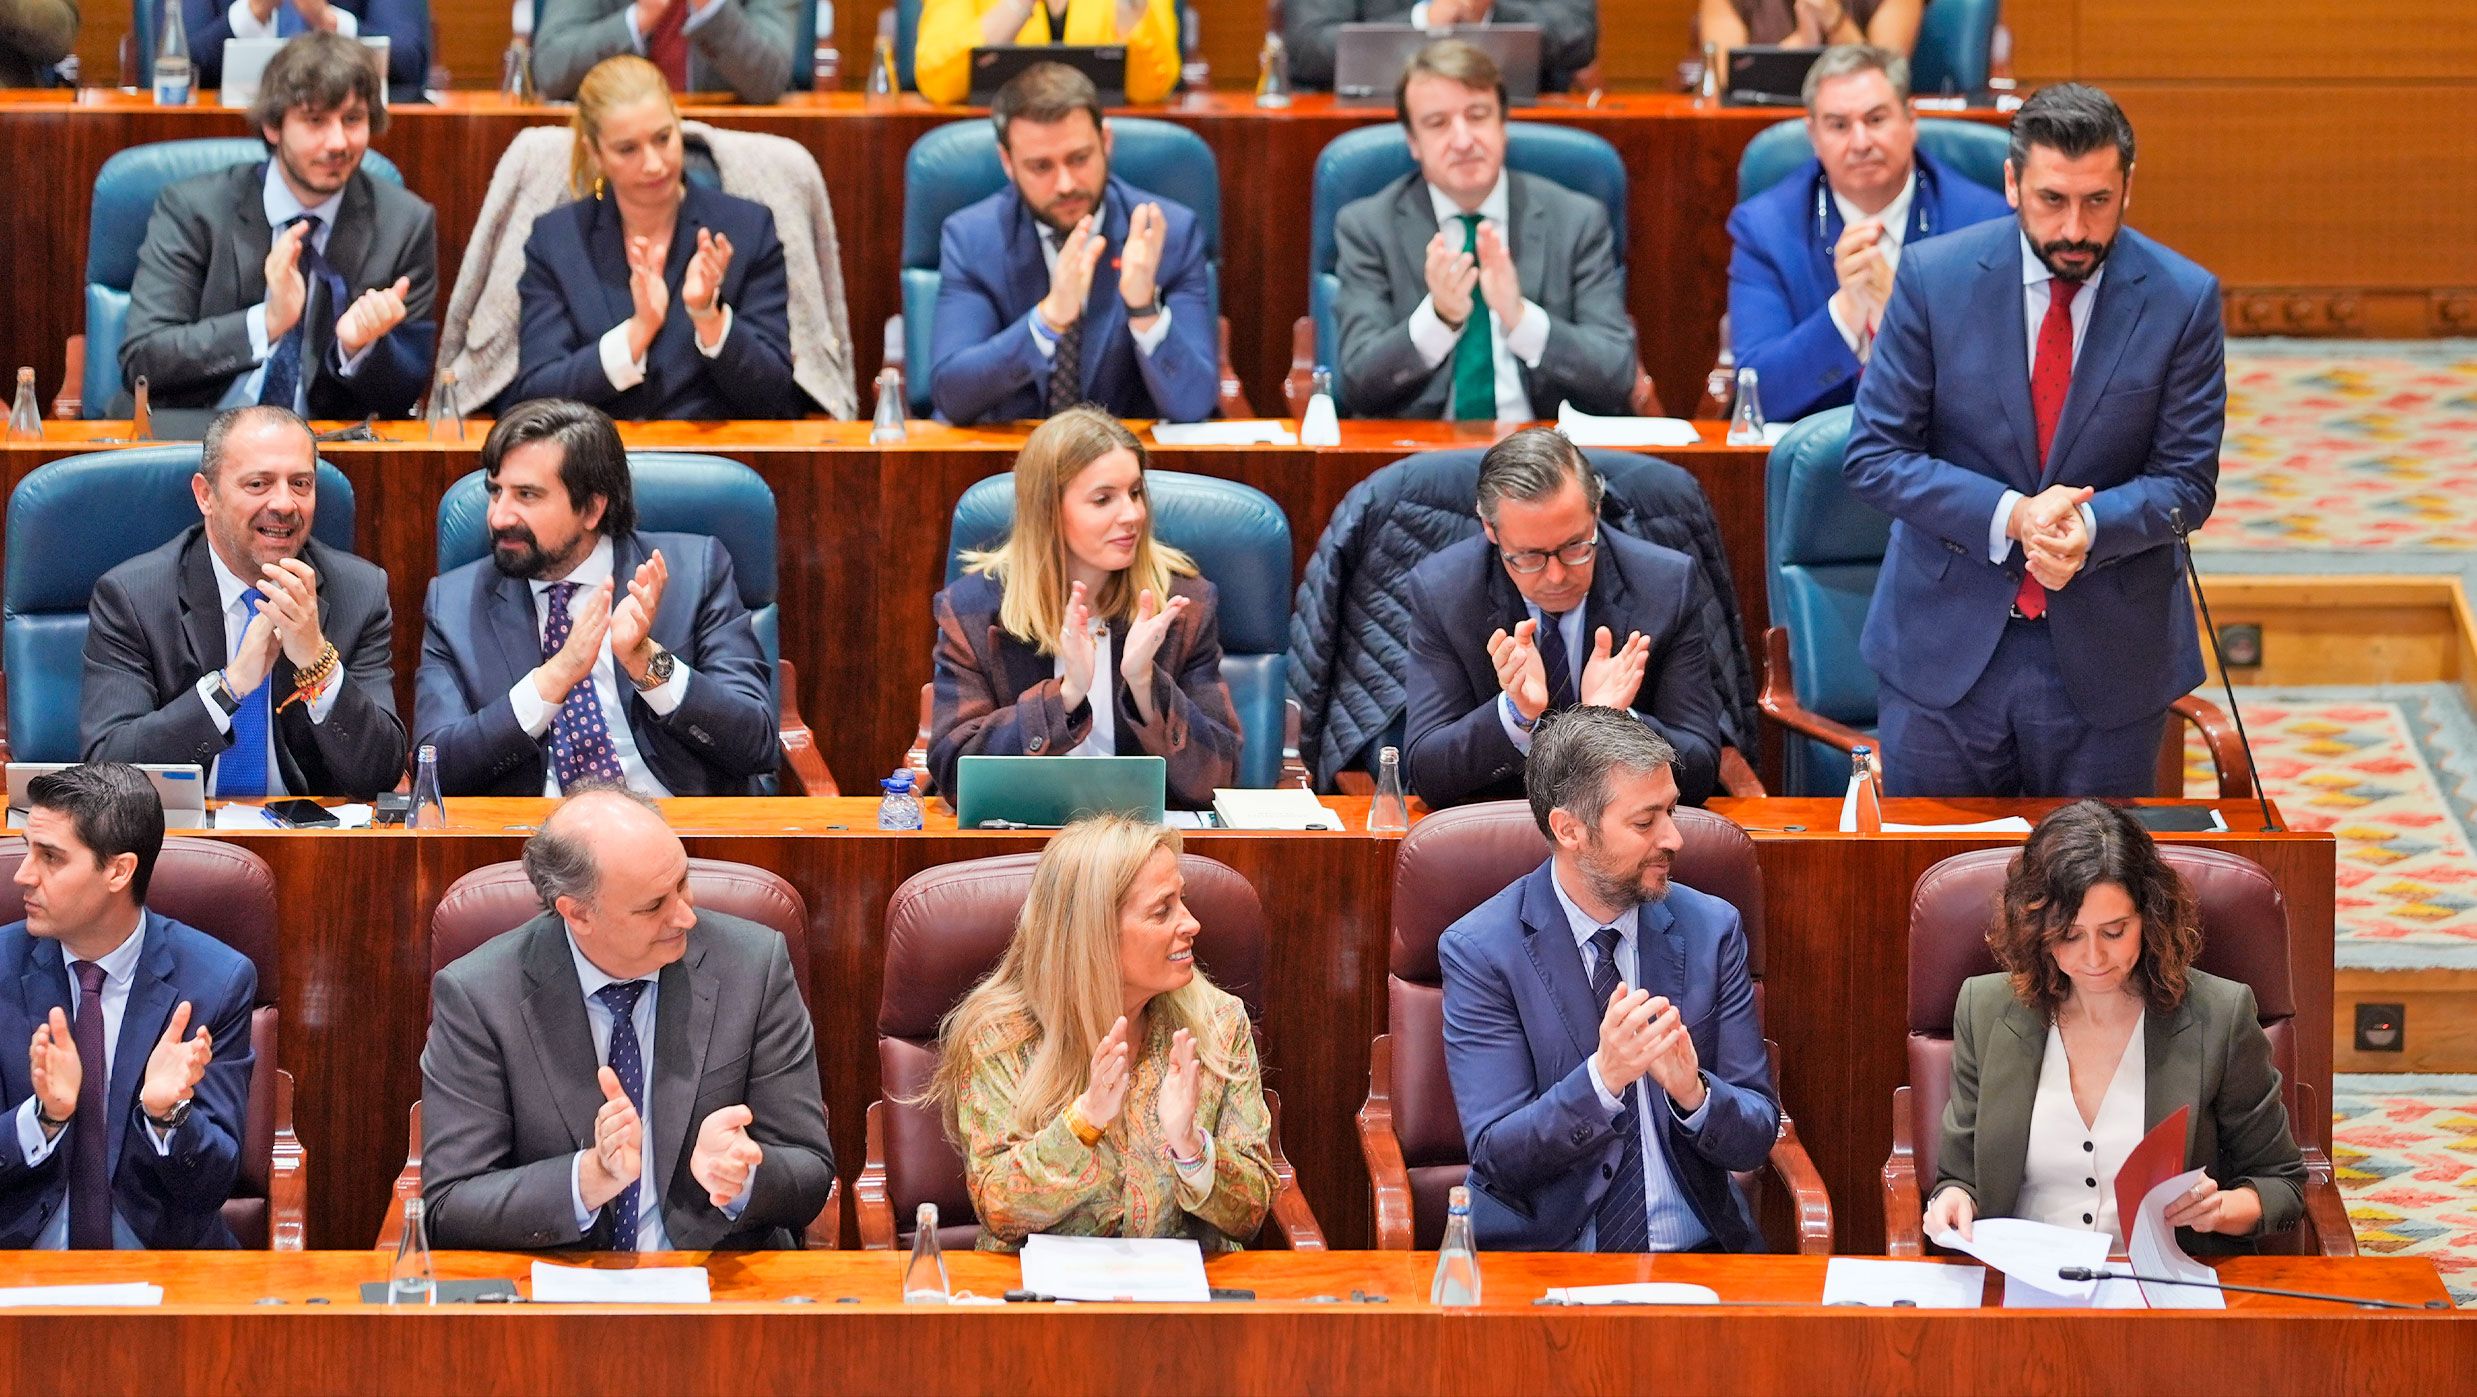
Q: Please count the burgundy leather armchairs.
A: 5